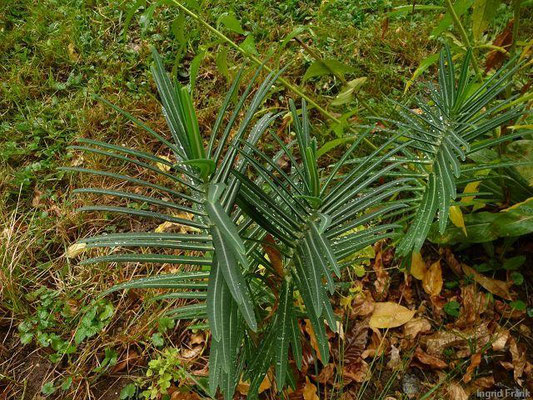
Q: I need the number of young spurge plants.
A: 3